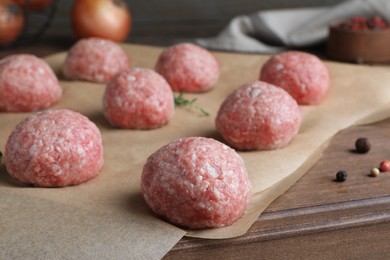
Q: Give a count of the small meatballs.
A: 8